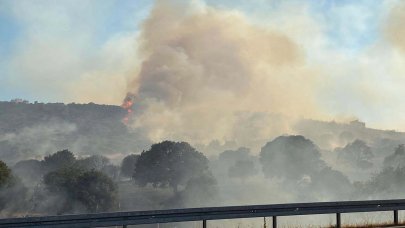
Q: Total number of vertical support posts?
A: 5